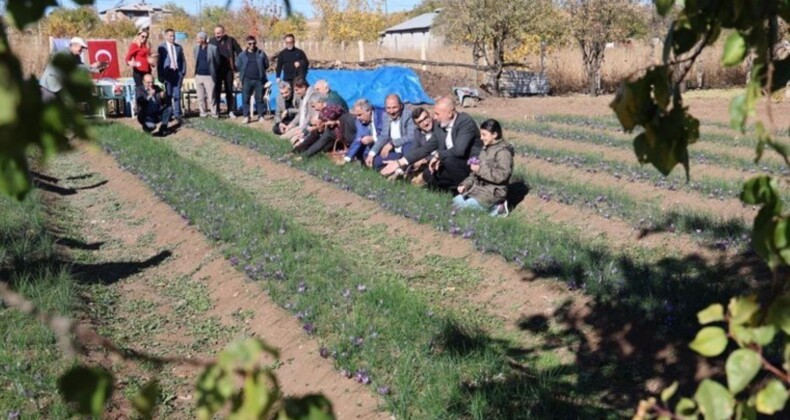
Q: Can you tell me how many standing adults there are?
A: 7